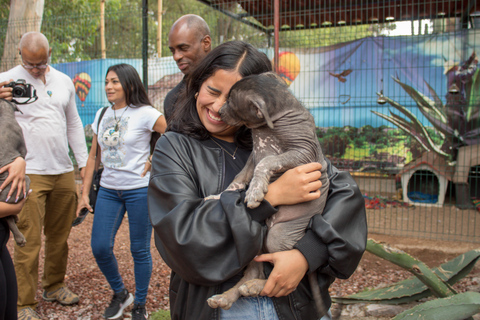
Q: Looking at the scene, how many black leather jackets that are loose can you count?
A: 1